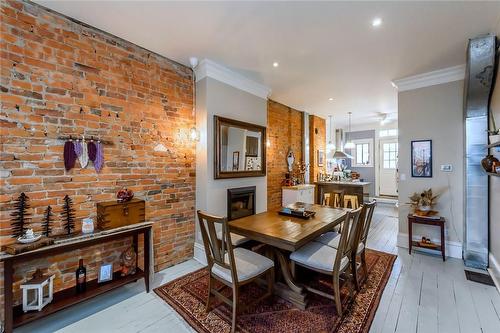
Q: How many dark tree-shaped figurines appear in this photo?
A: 3